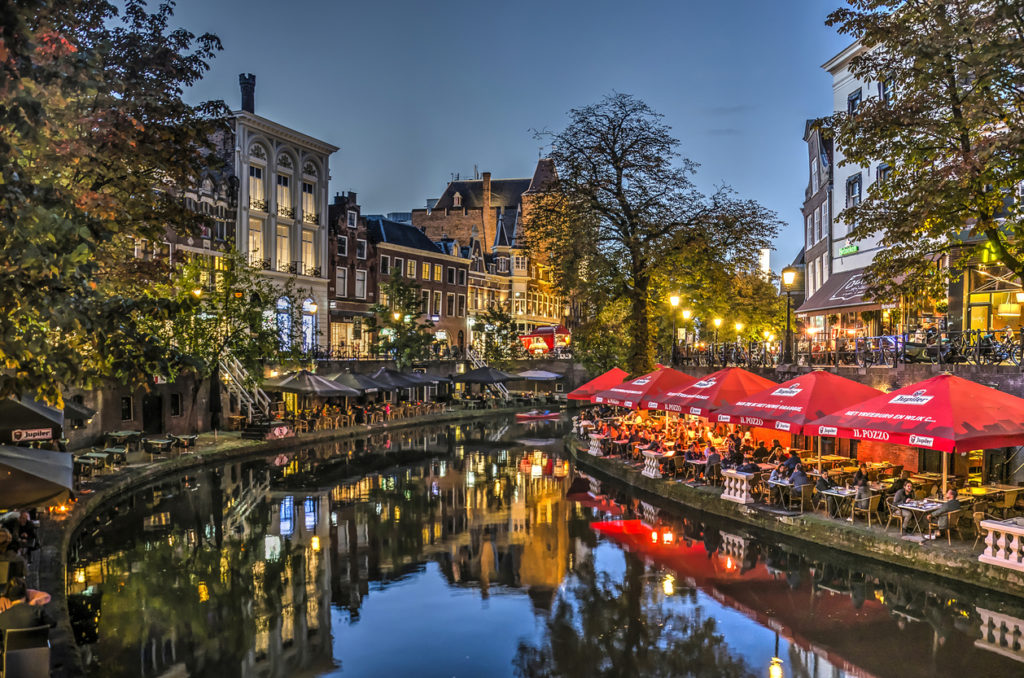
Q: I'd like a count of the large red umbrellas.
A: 5